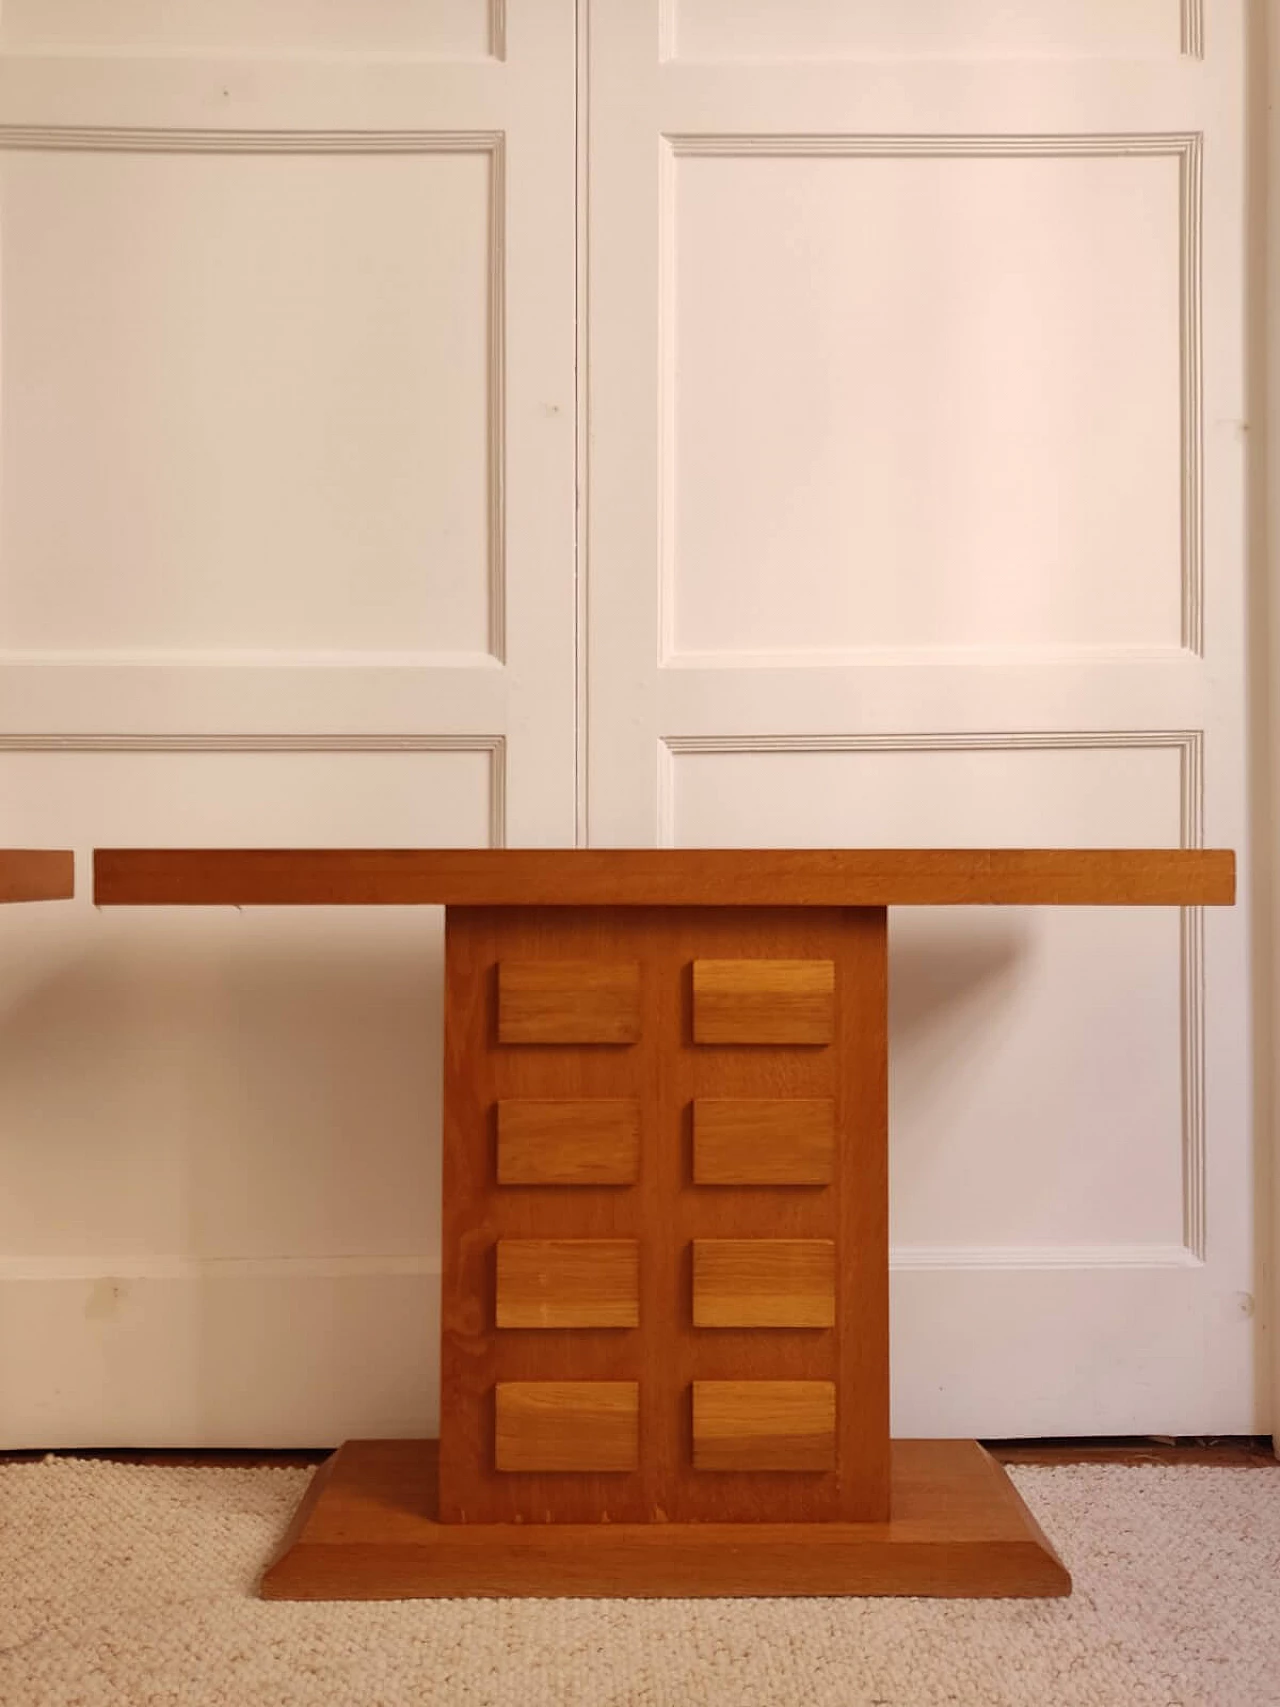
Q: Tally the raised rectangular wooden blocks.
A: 8